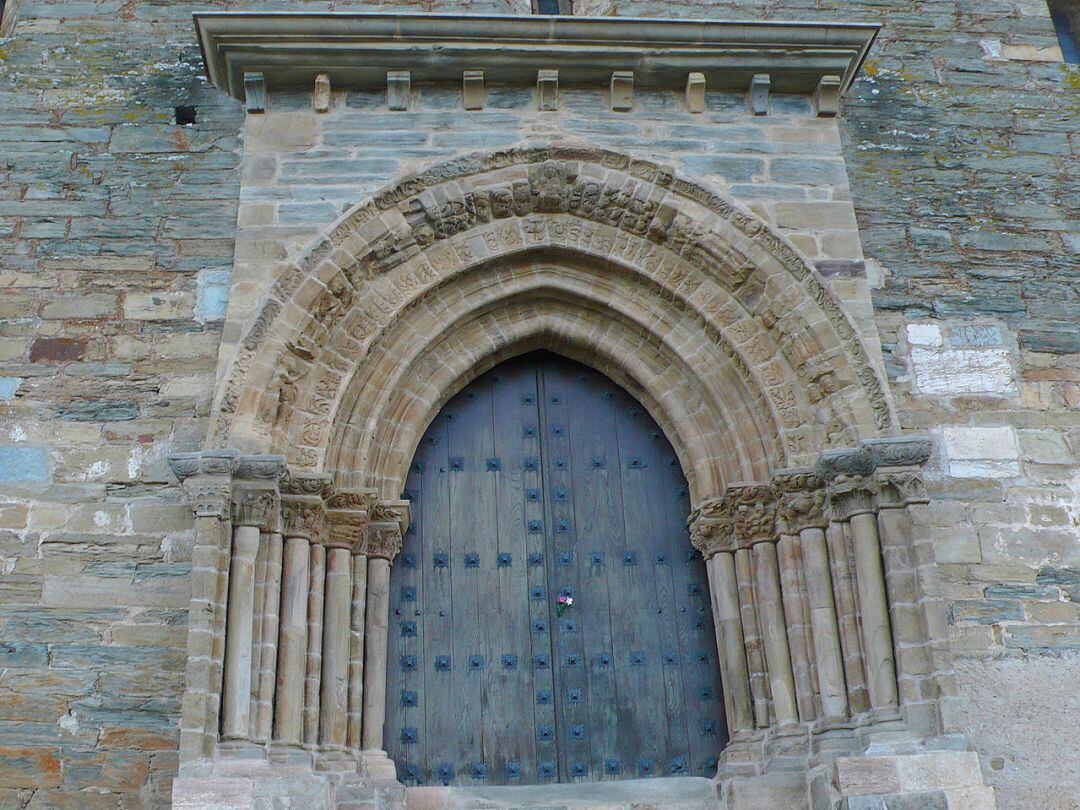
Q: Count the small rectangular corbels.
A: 9